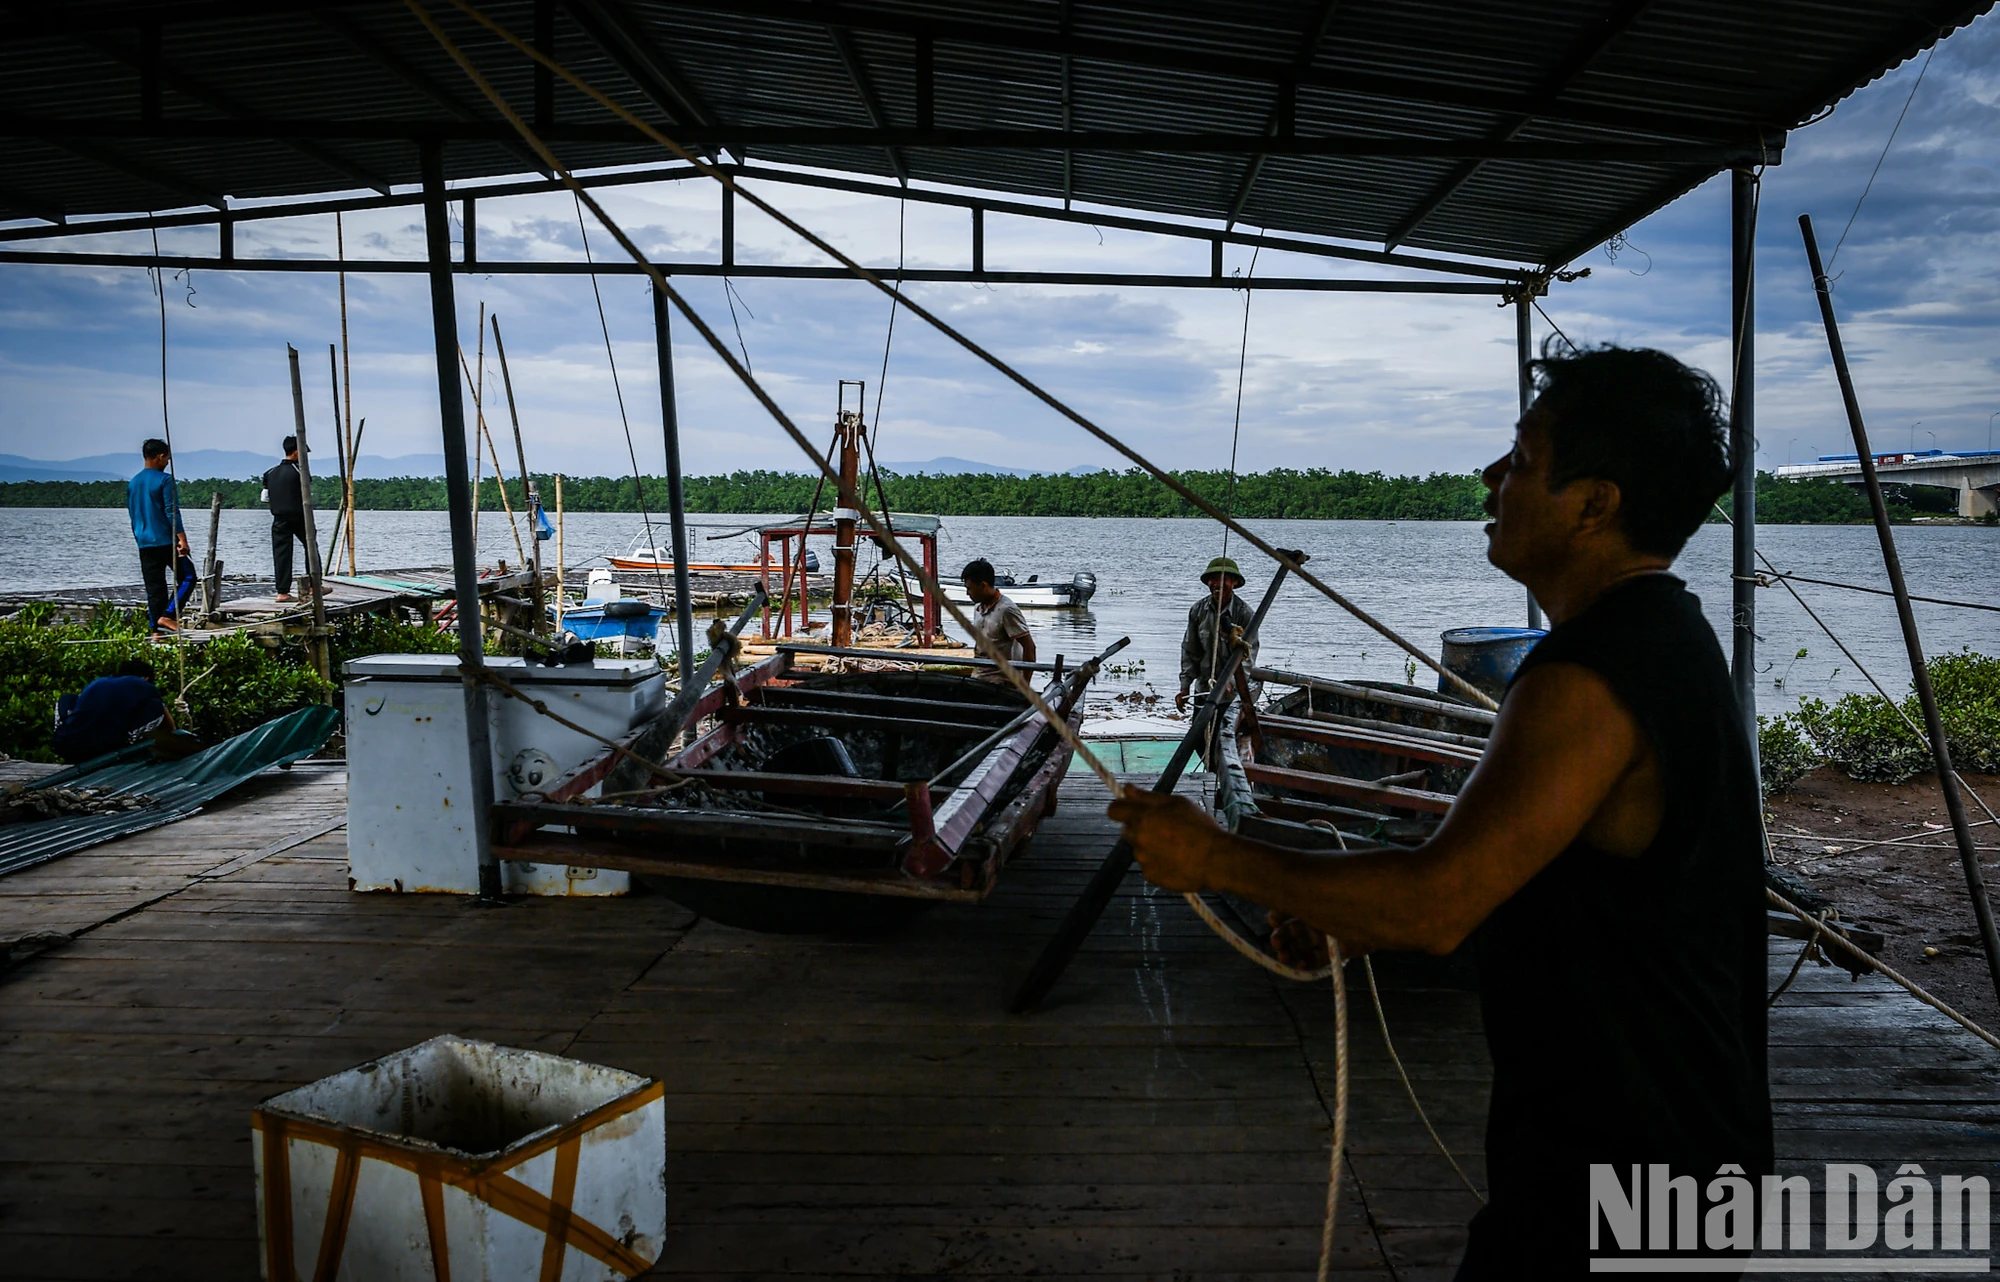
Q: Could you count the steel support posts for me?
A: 4